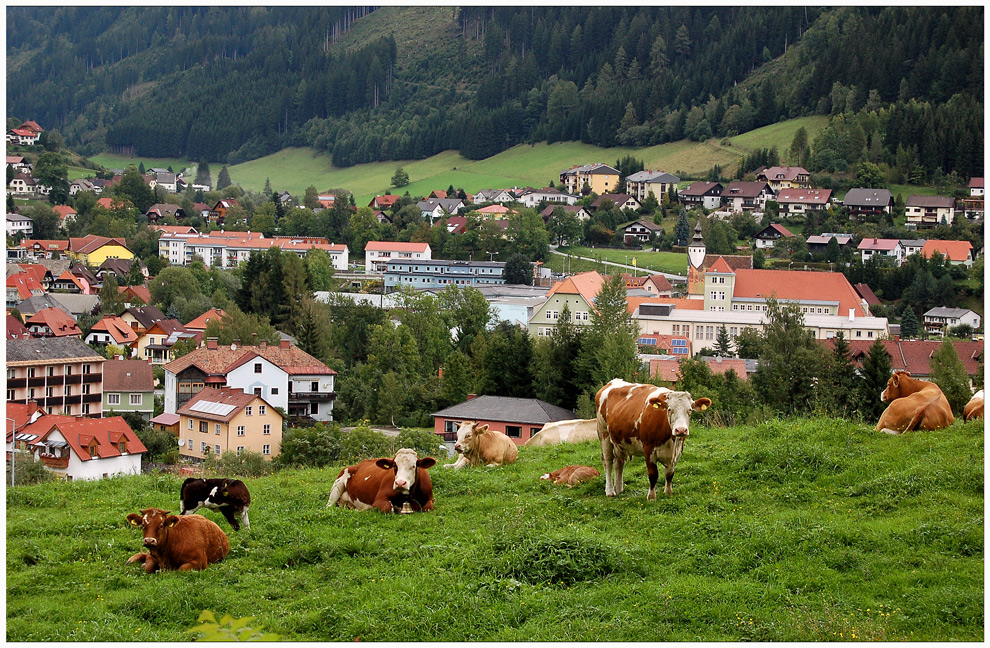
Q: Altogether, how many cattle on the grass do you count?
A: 9